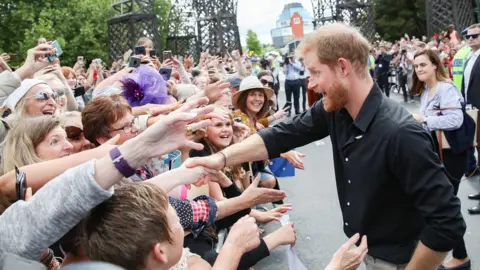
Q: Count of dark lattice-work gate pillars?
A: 4